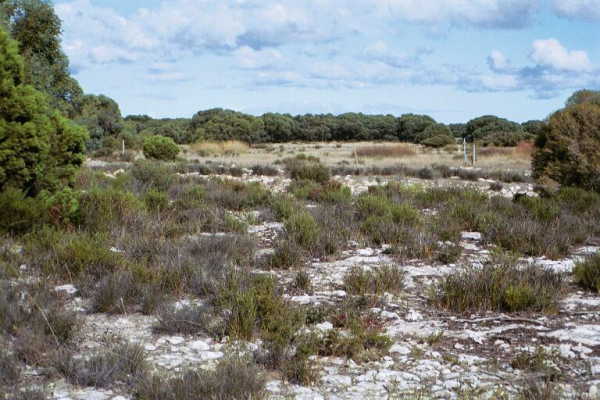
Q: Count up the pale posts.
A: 3